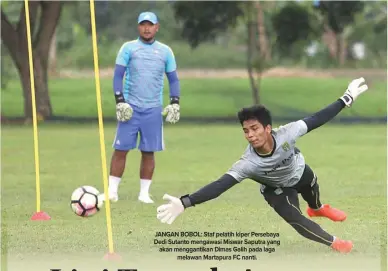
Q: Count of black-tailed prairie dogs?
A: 0